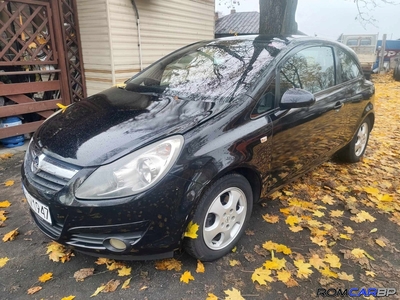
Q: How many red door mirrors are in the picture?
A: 0